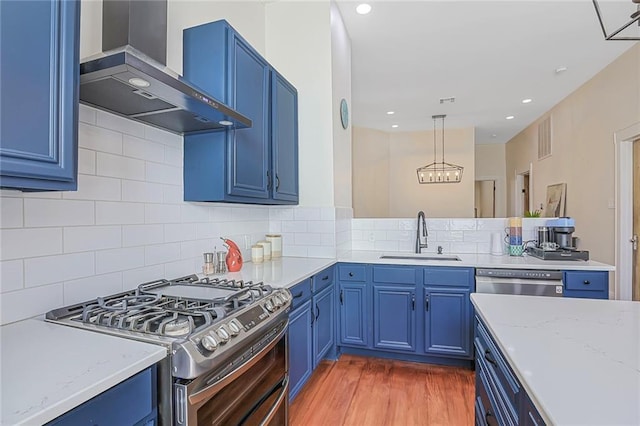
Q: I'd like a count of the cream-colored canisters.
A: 3